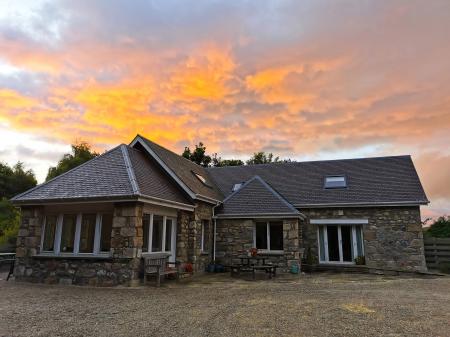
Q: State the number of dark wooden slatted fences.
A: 1